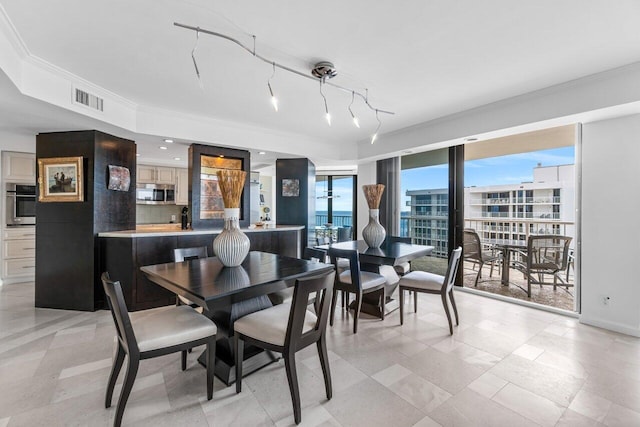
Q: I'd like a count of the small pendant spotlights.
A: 5